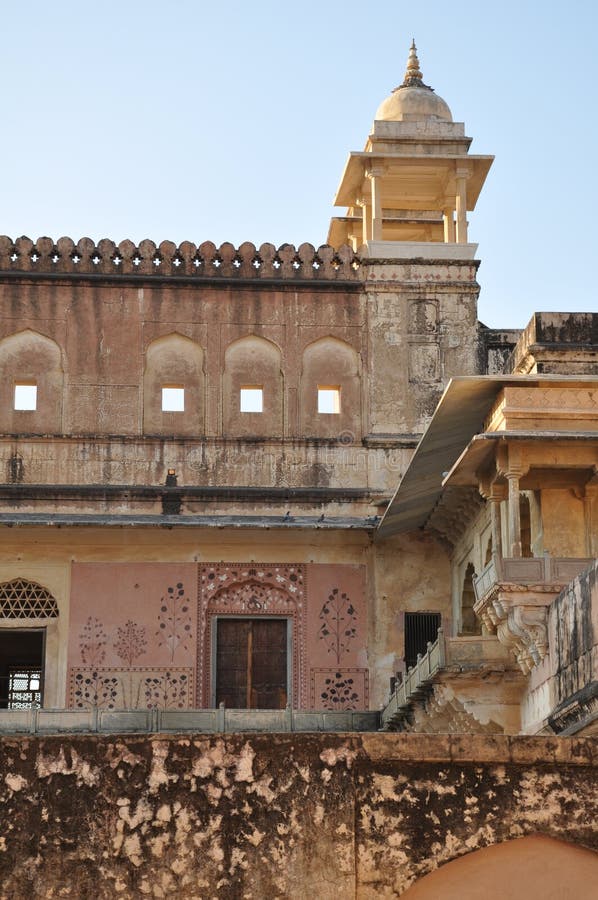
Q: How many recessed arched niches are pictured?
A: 4